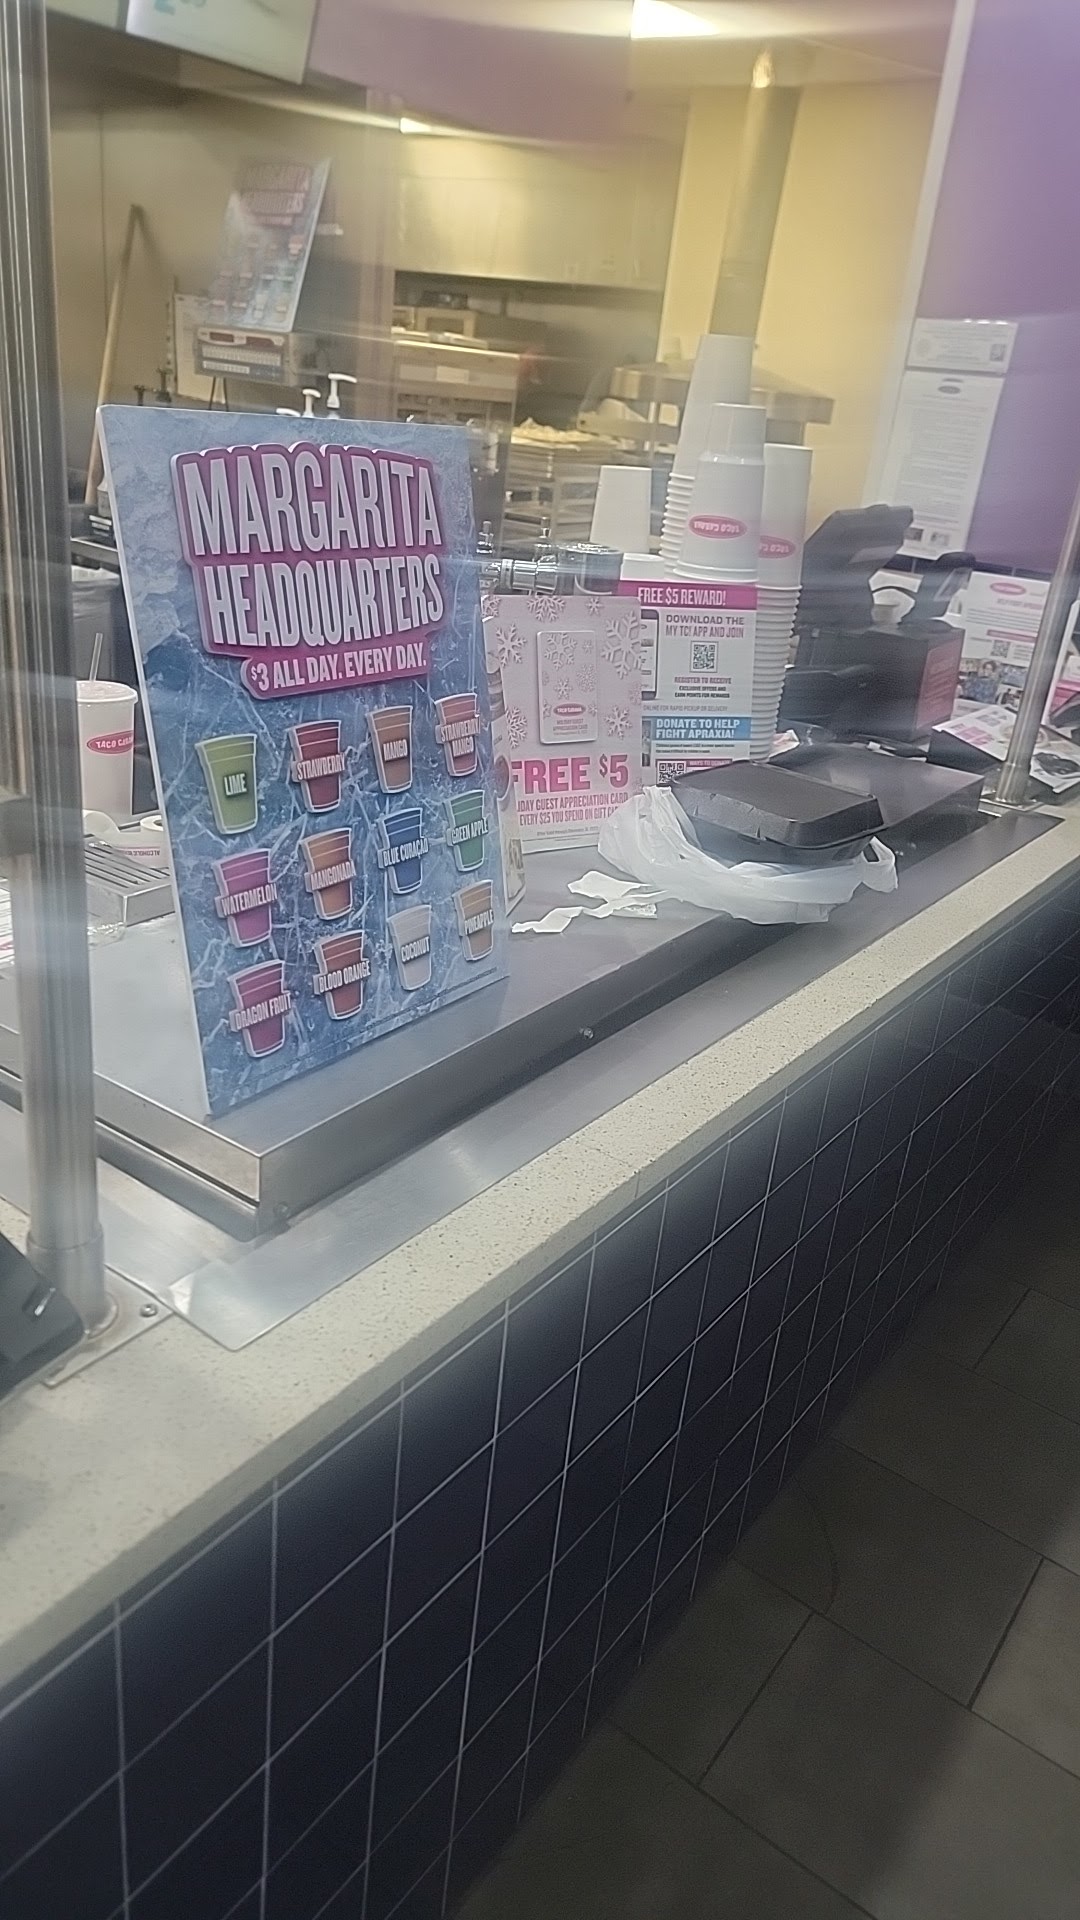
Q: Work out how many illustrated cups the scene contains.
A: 12